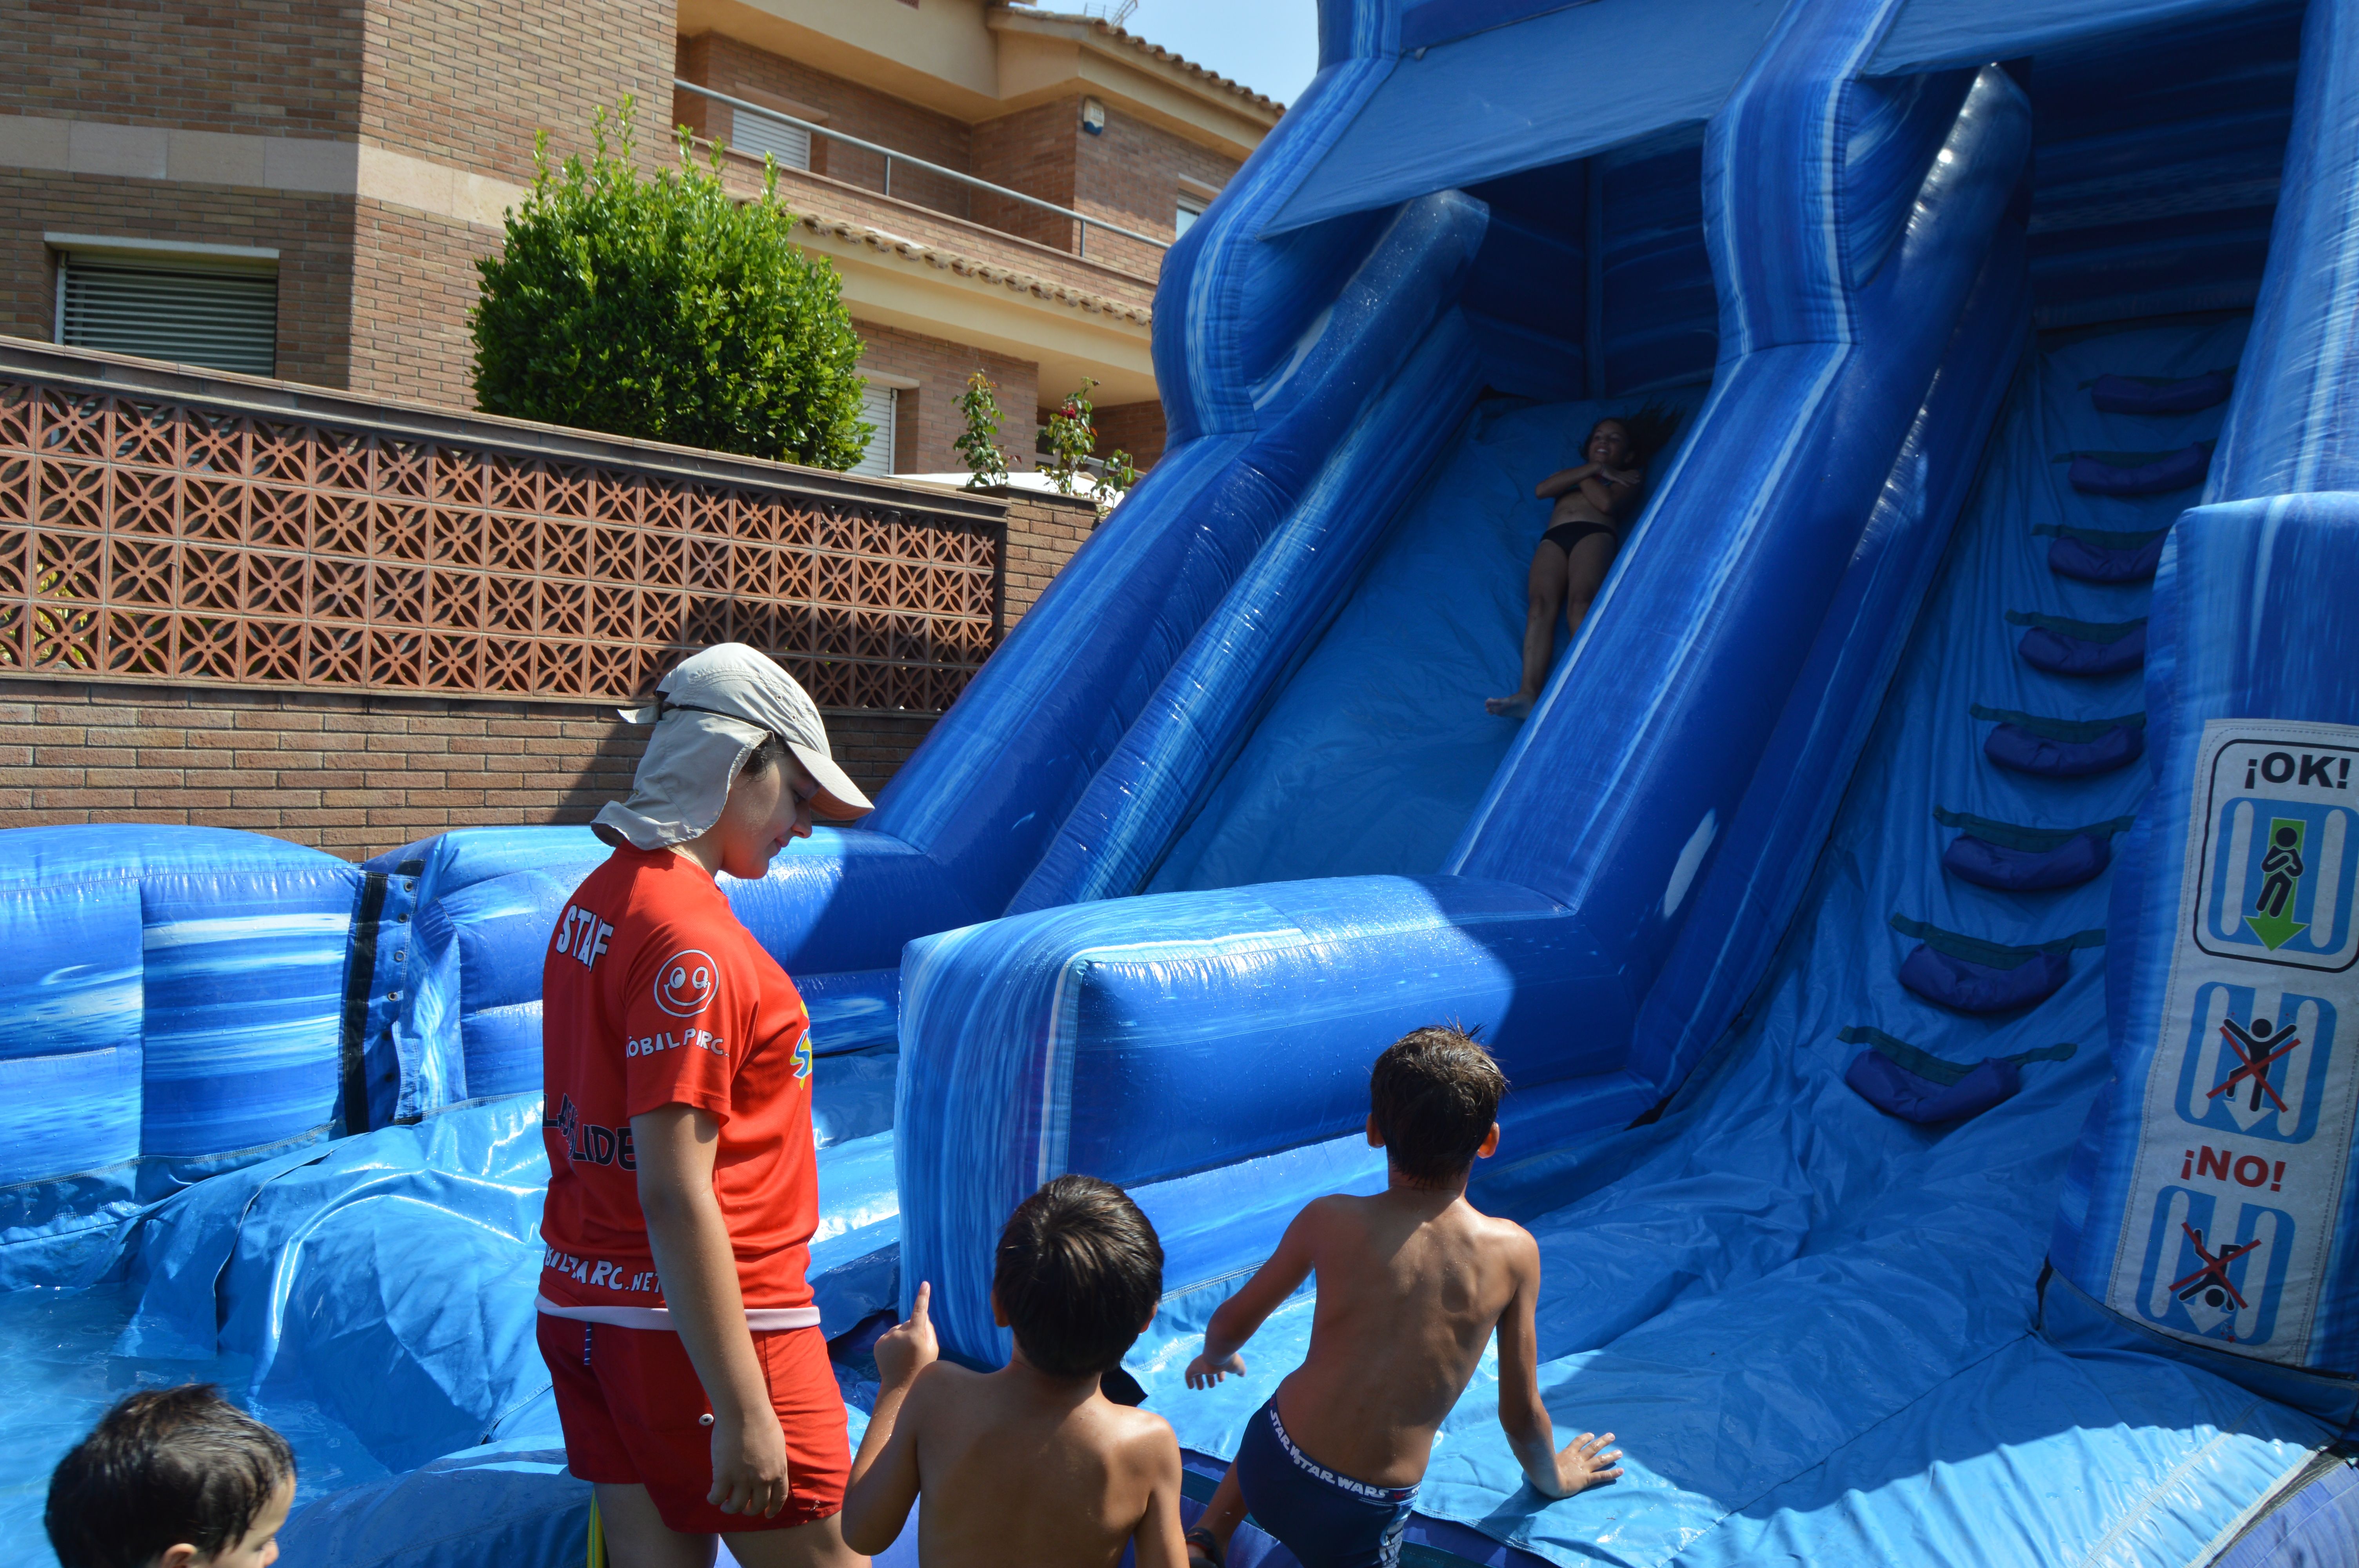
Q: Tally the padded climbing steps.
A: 8